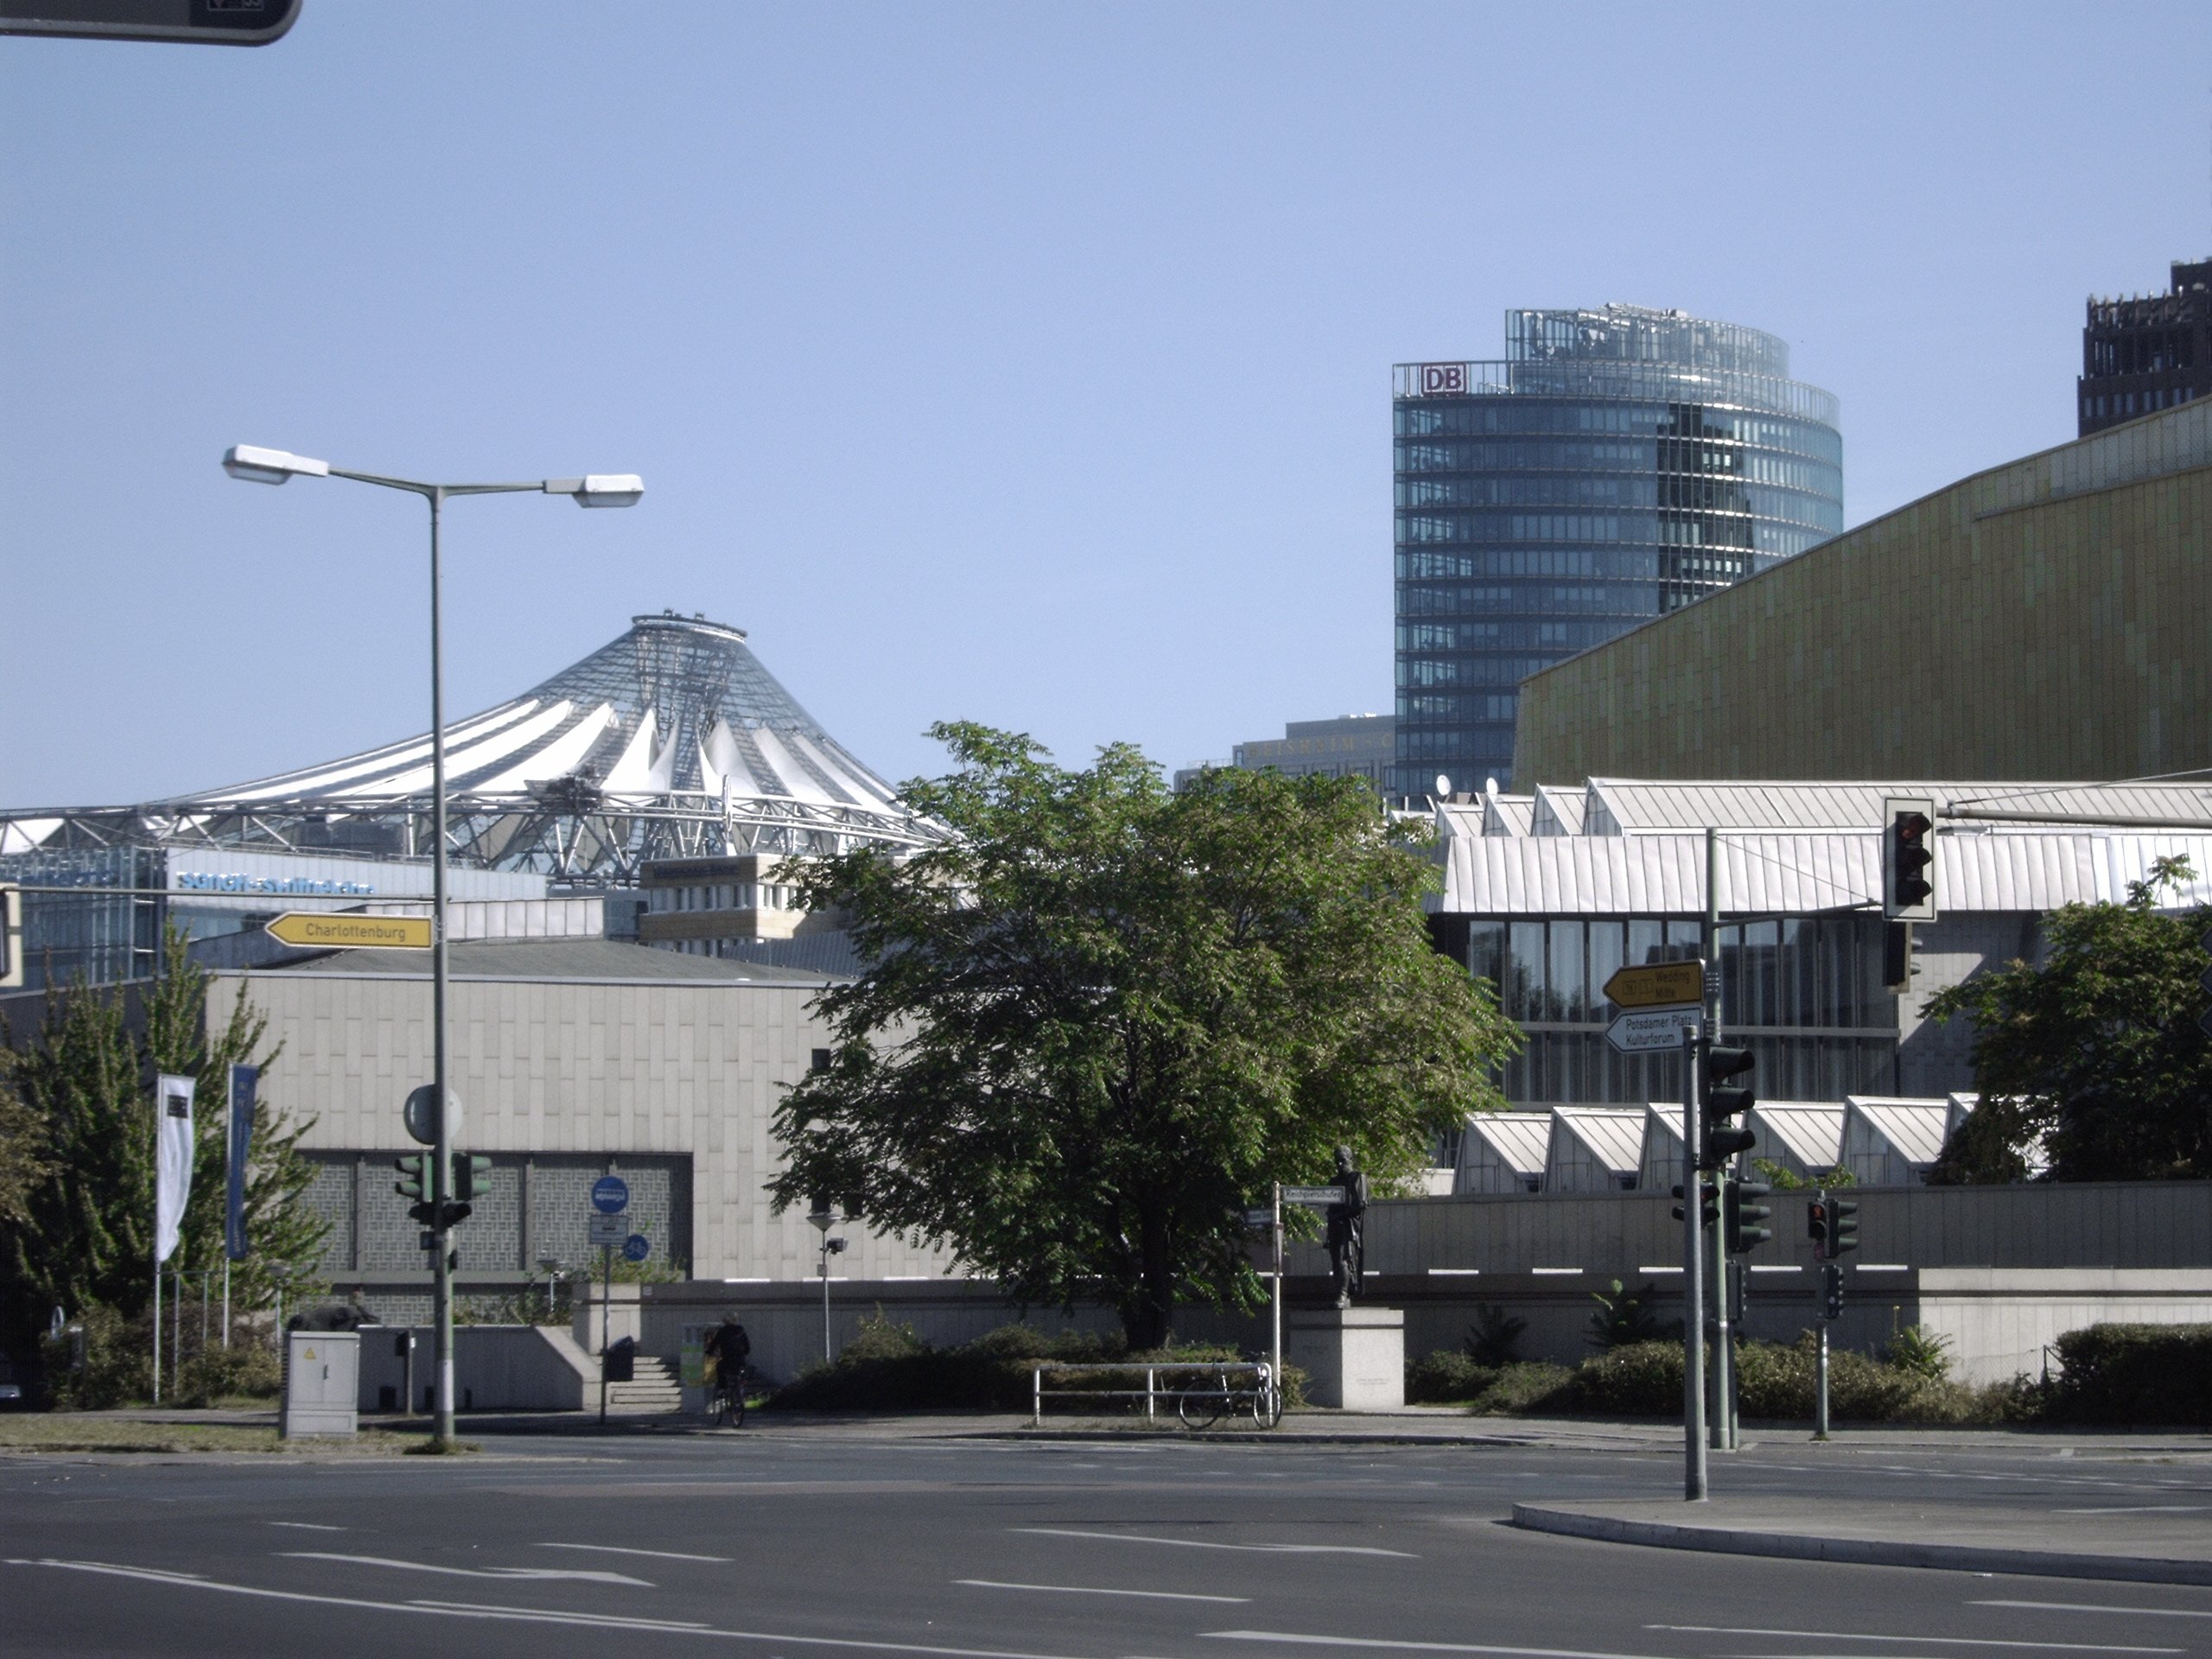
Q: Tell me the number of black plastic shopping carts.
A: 0